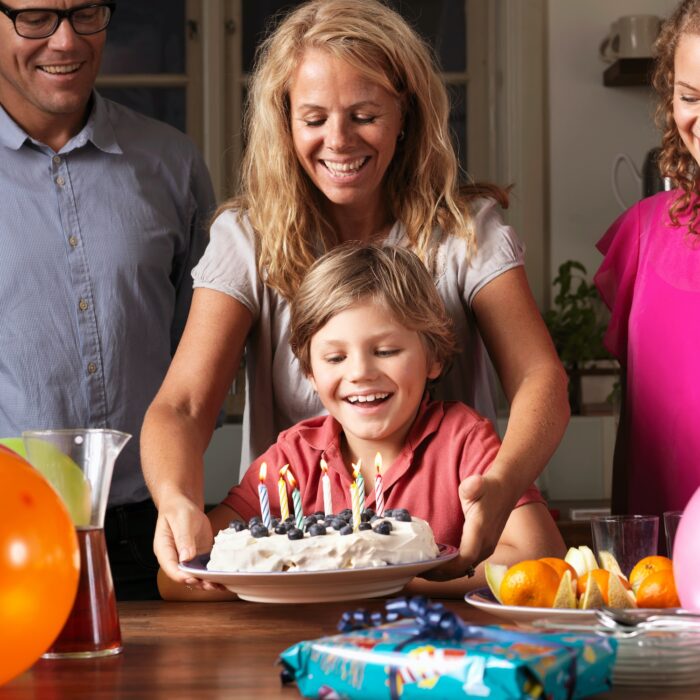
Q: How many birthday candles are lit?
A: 7